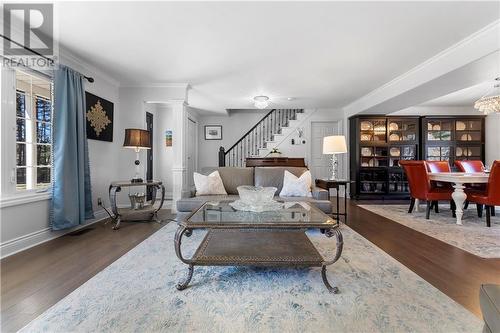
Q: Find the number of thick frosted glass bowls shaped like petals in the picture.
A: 1